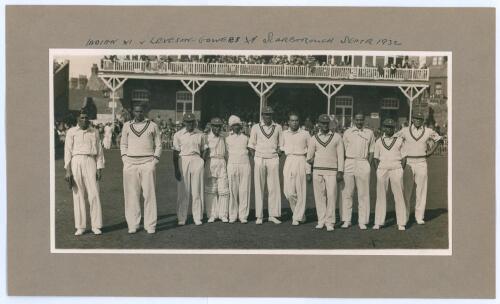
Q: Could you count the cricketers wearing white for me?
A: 11